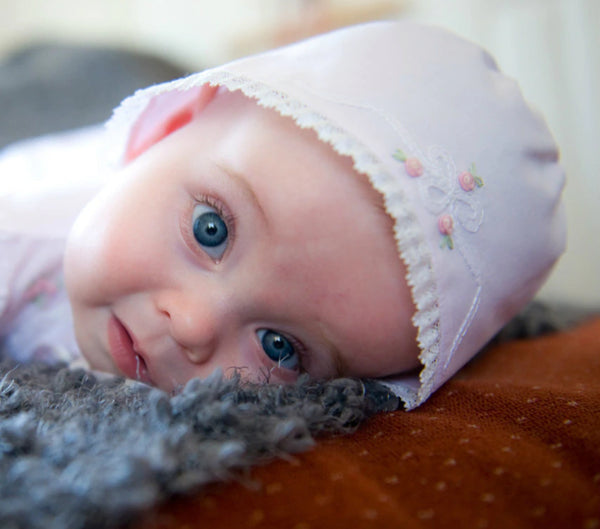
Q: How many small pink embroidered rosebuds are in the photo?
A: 3